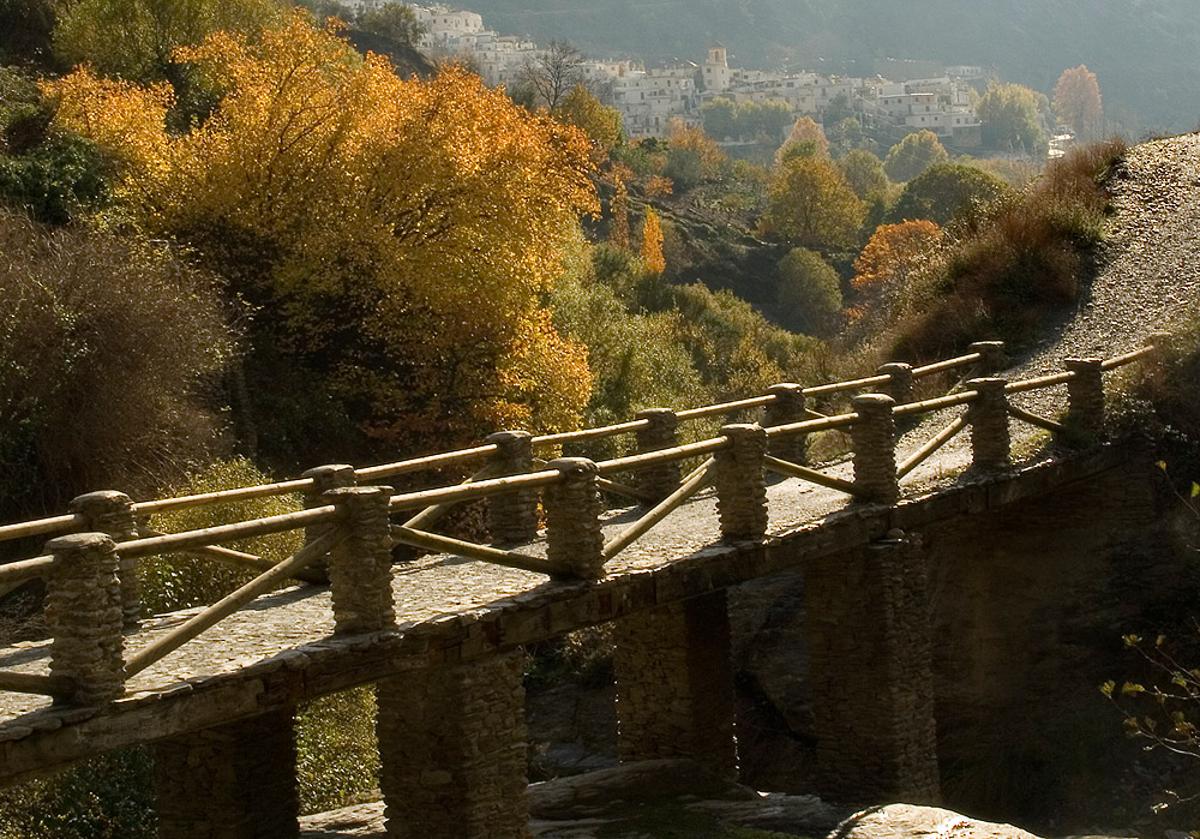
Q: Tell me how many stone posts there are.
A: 14